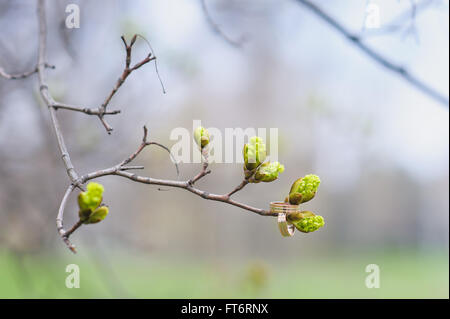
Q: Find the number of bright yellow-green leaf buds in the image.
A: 7